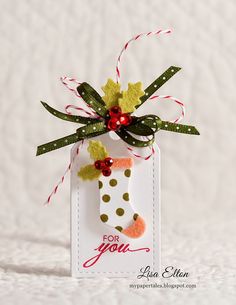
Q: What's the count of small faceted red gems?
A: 6